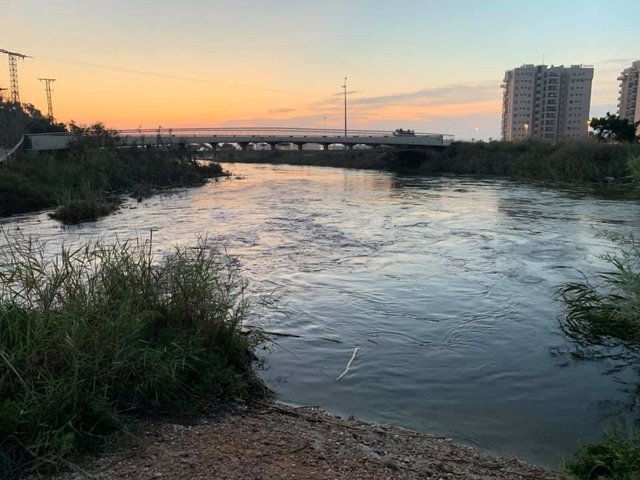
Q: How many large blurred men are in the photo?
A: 0